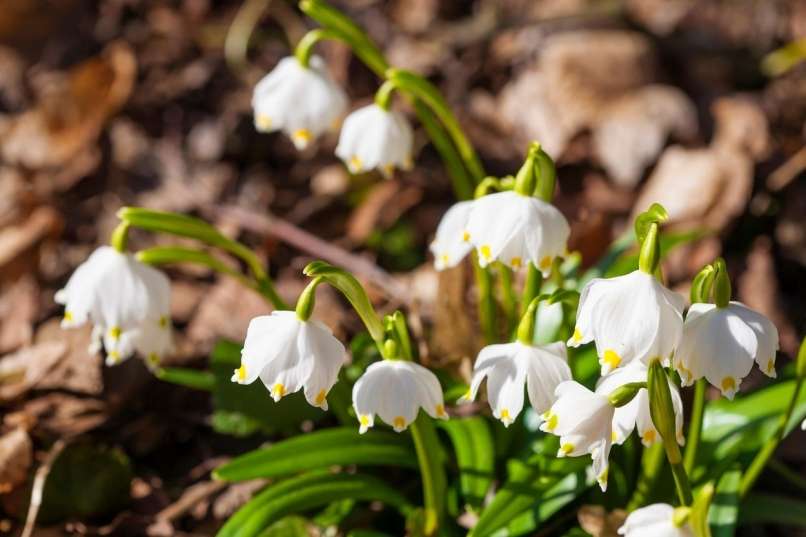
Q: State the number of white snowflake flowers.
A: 14